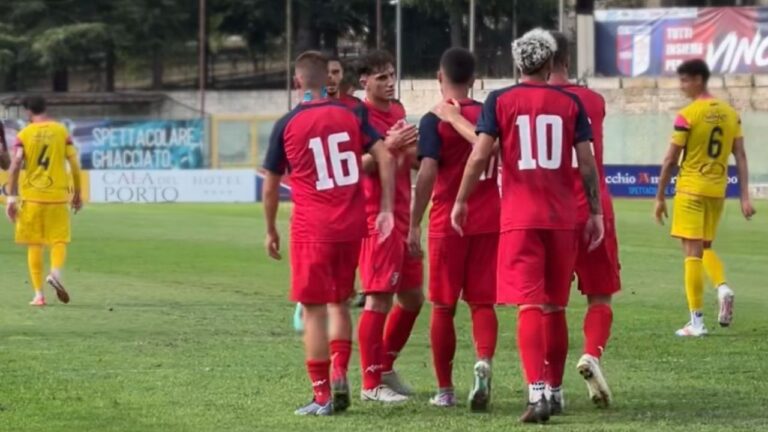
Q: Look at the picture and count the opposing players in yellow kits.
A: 2